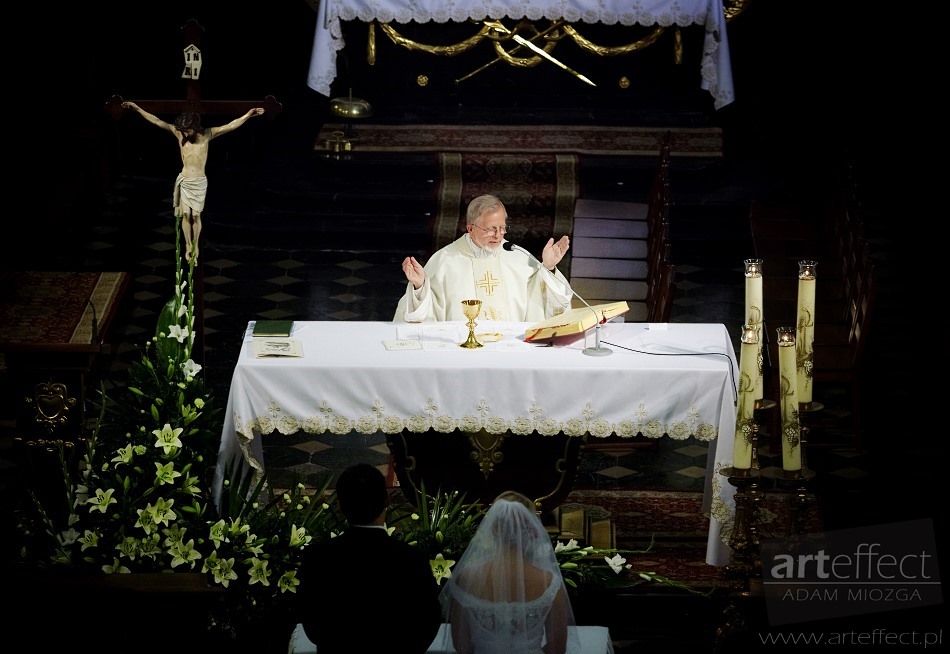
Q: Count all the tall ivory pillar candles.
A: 4